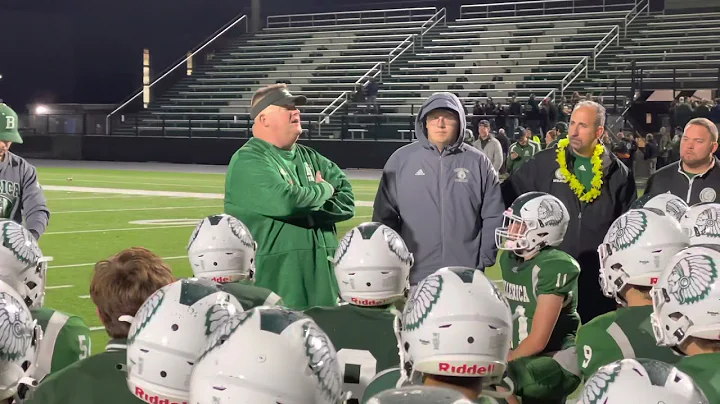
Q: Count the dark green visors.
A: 1